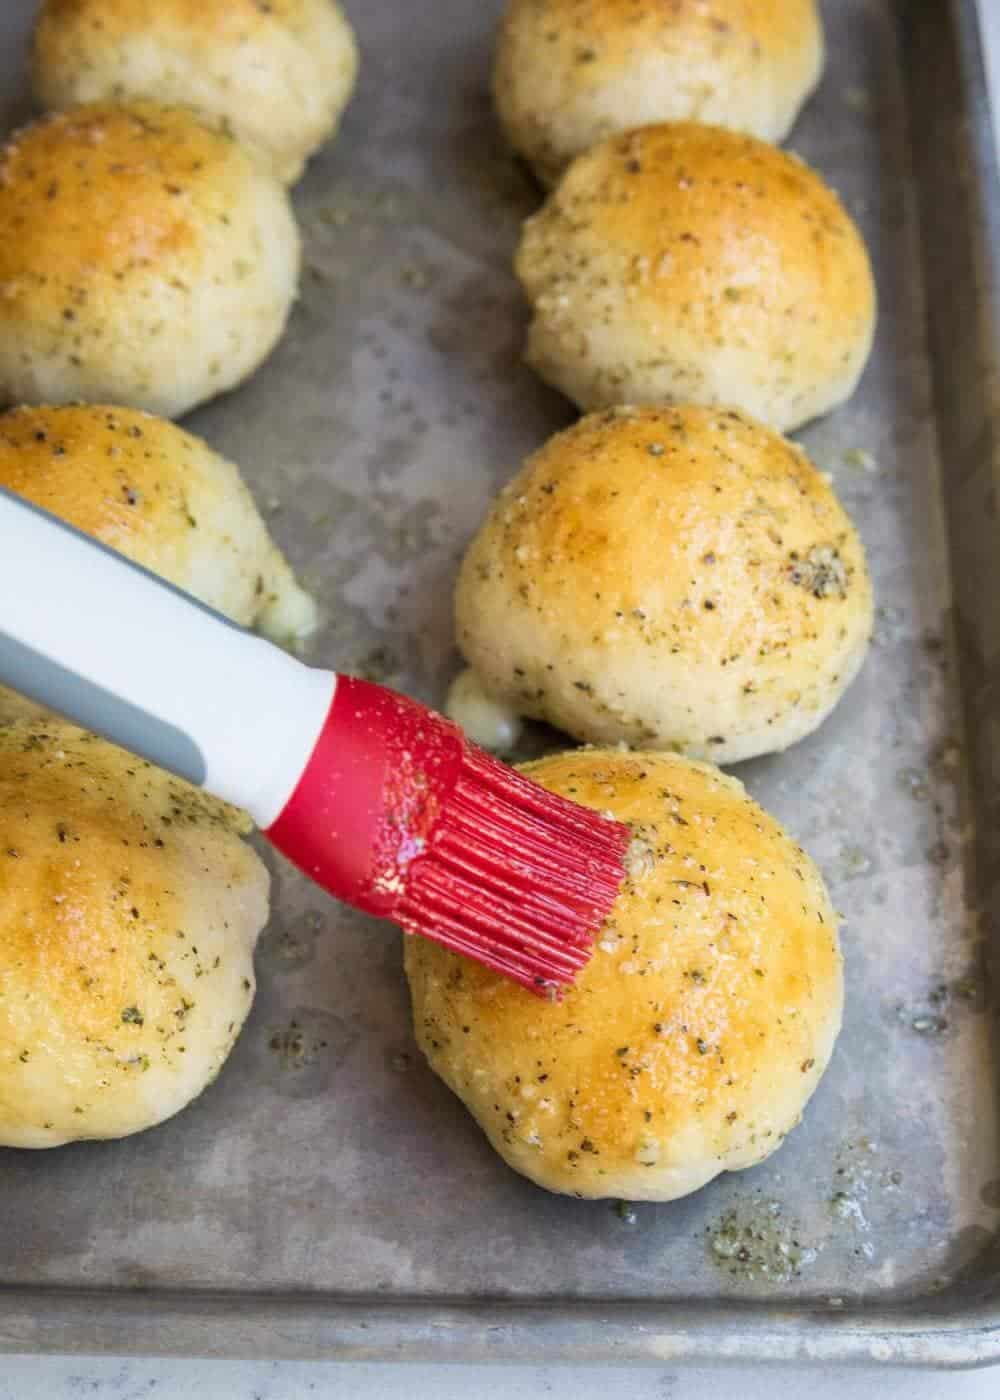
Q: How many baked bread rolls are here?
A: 8